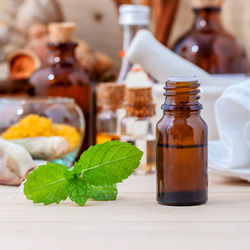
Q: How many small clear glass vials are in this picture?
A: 2